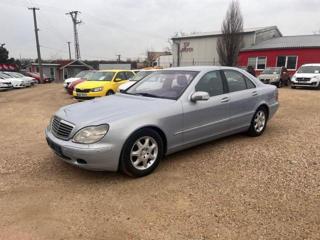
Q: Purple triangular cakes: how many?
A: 0